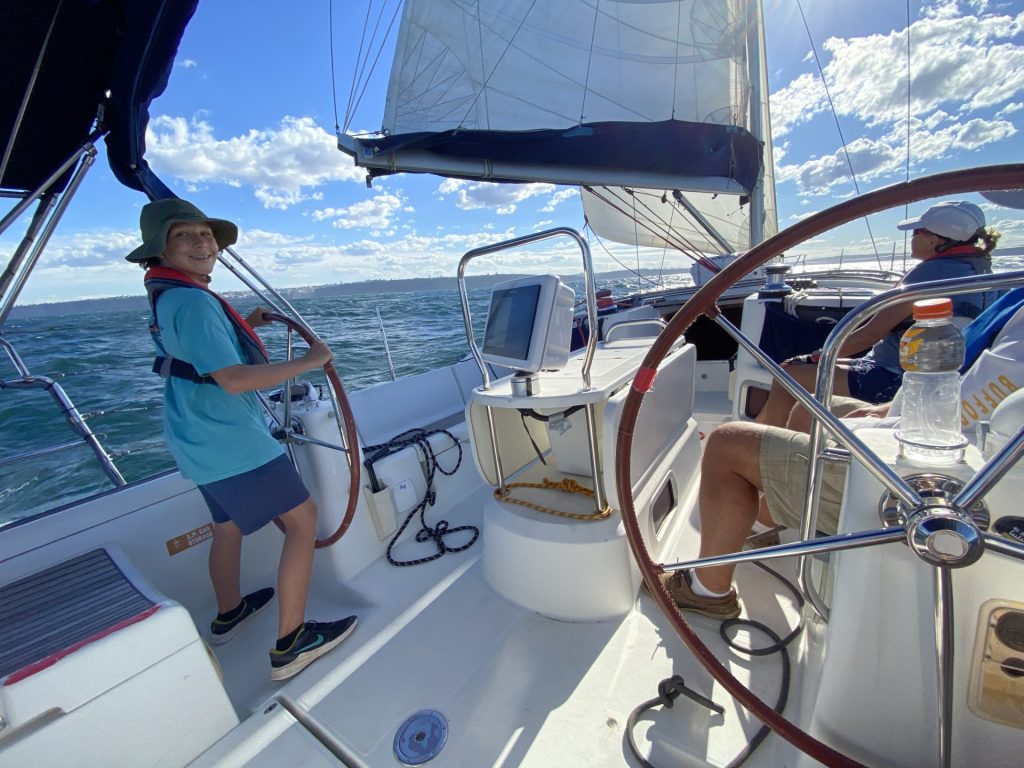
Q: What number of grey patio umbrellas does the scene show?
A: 0